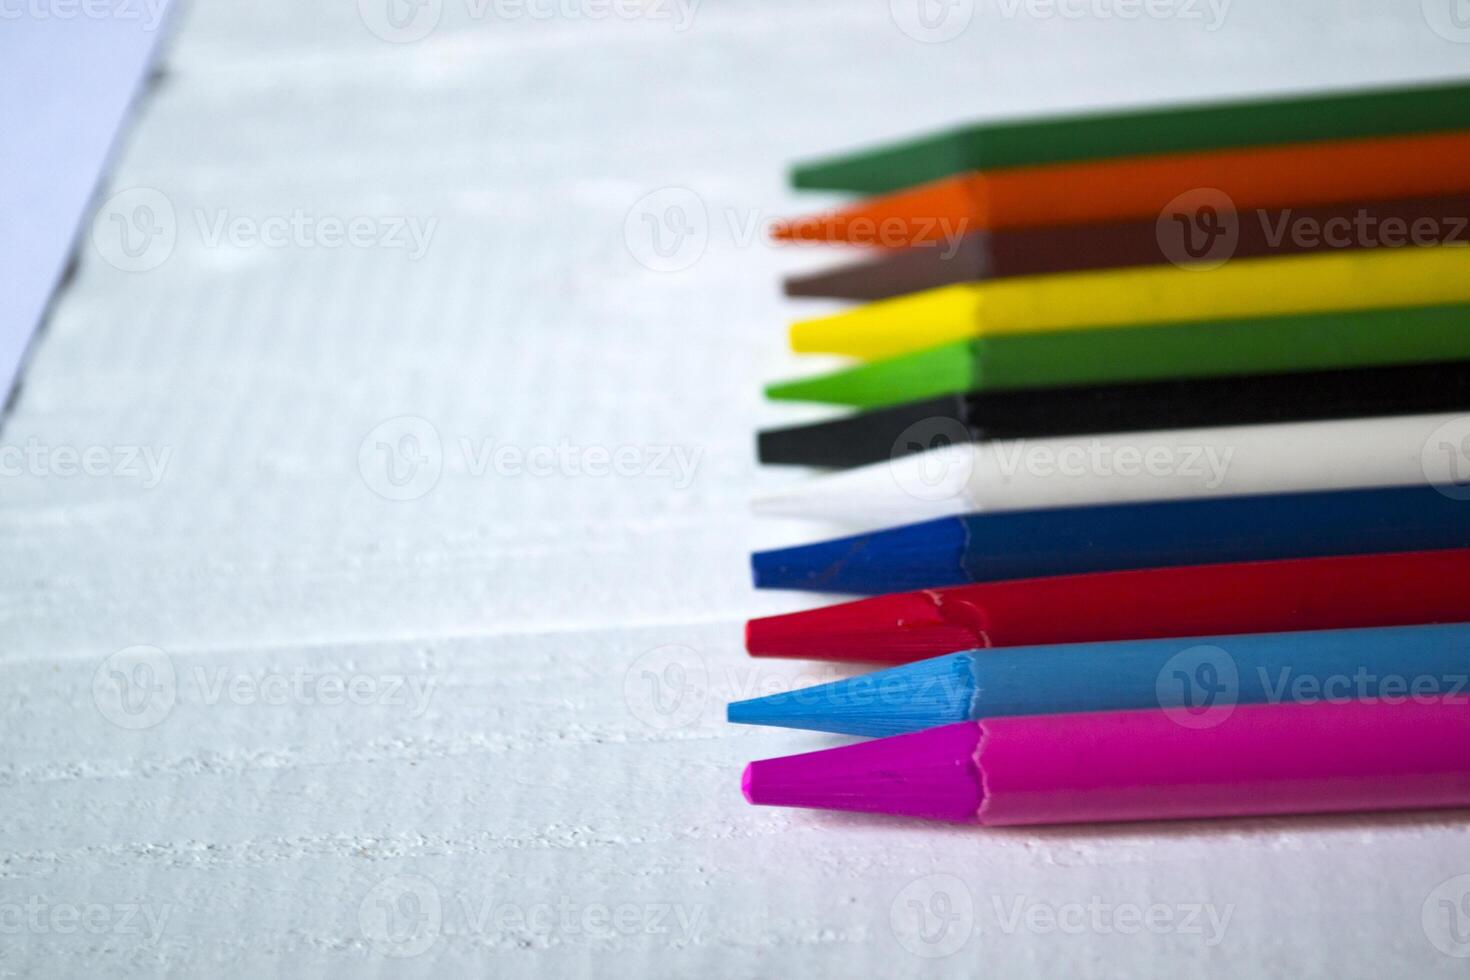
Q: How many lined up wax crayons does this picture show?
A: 11